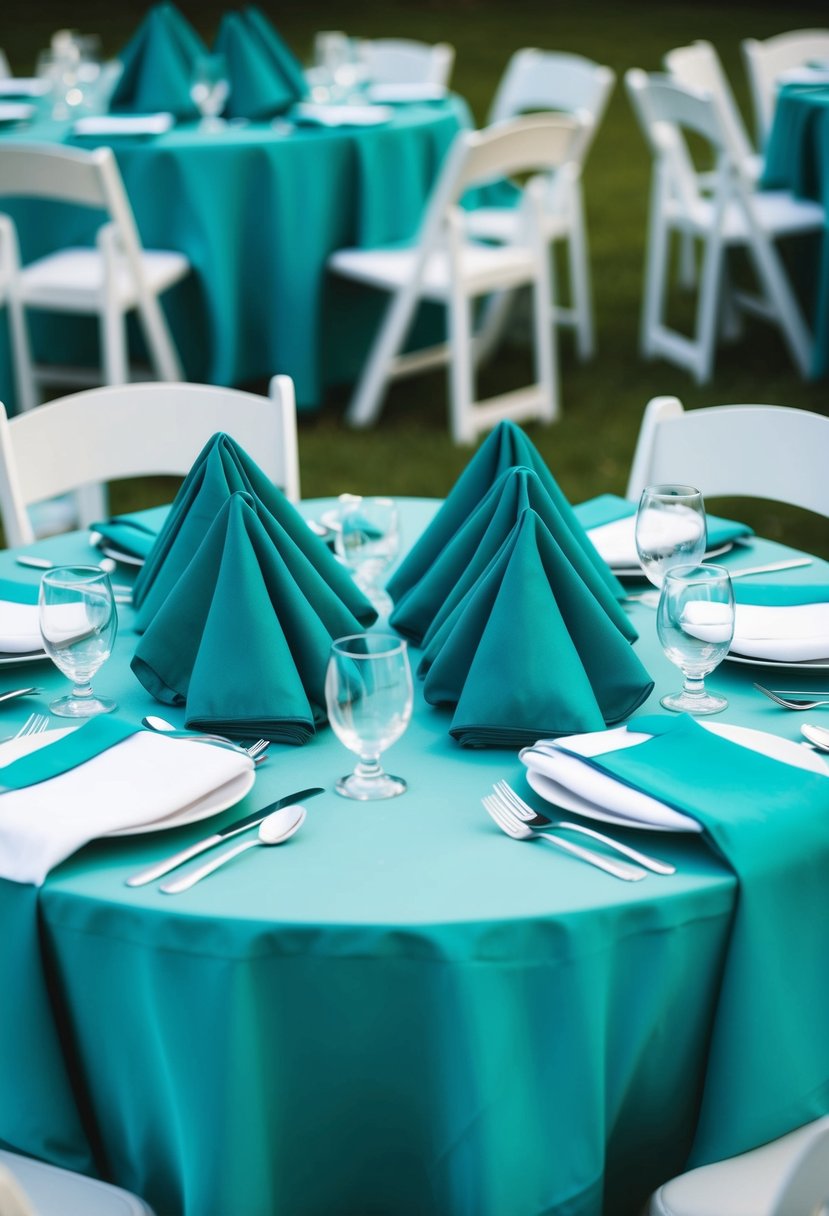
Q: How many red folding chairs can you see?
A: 0